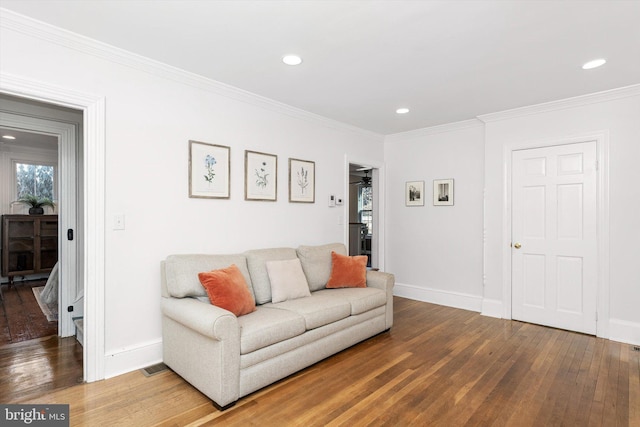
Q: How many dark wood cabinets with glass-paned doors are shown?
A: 1